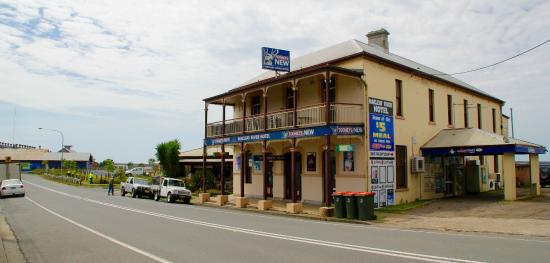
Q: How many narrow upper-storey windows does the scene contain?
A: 6